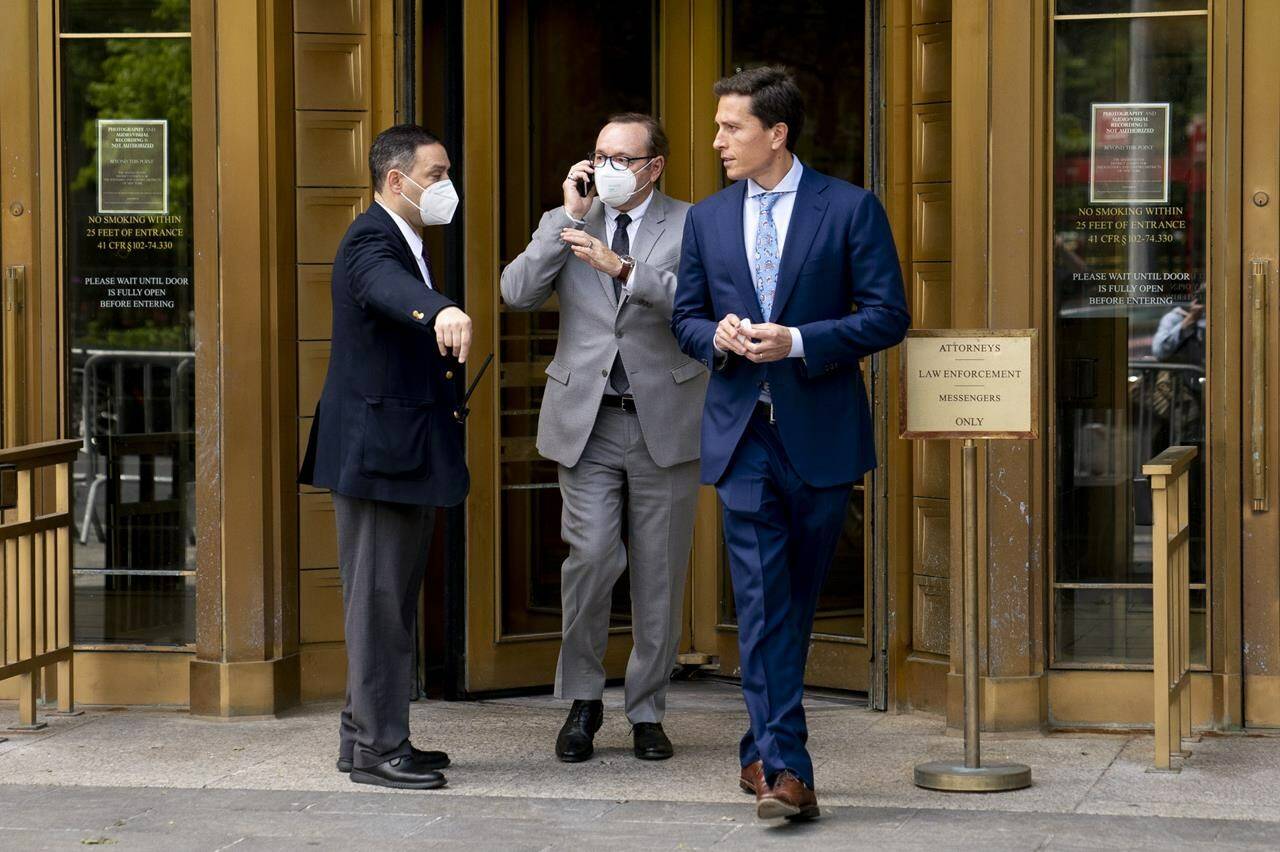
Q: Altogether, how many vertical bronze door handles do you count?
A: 2